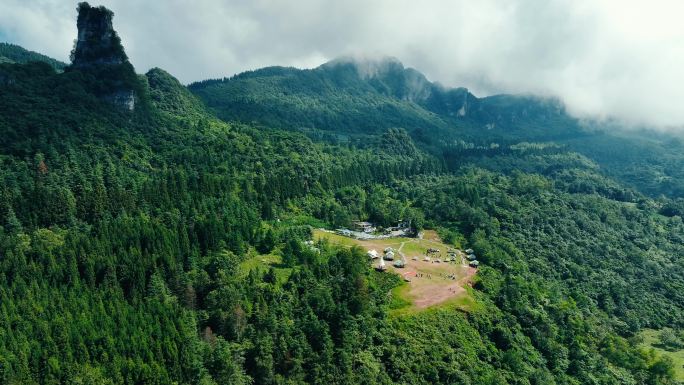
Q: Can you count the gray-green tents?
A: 6